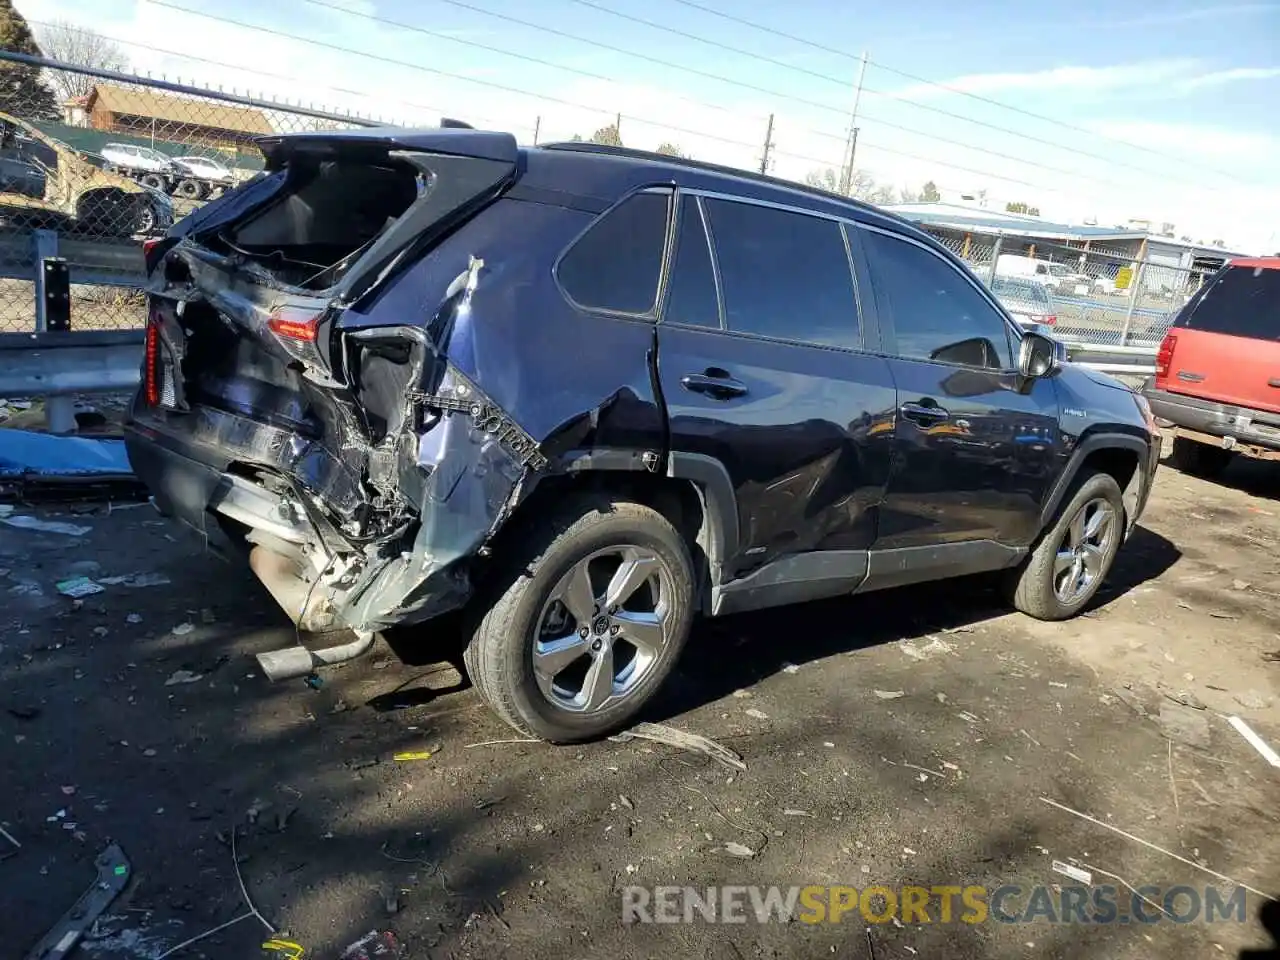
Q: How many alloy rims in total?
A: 2